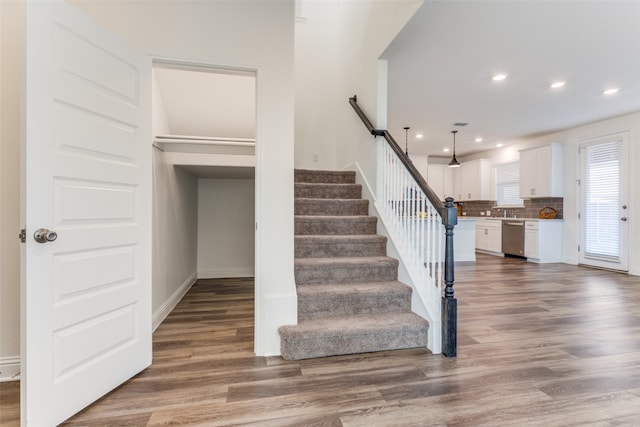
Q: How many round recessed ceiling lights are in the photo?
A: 7